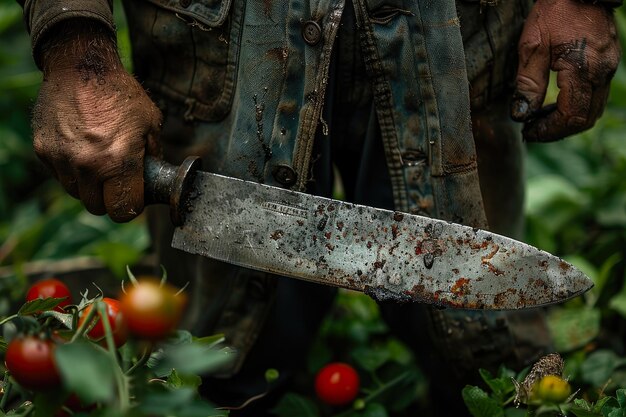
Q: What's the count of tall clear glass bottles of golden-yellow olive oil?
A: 0